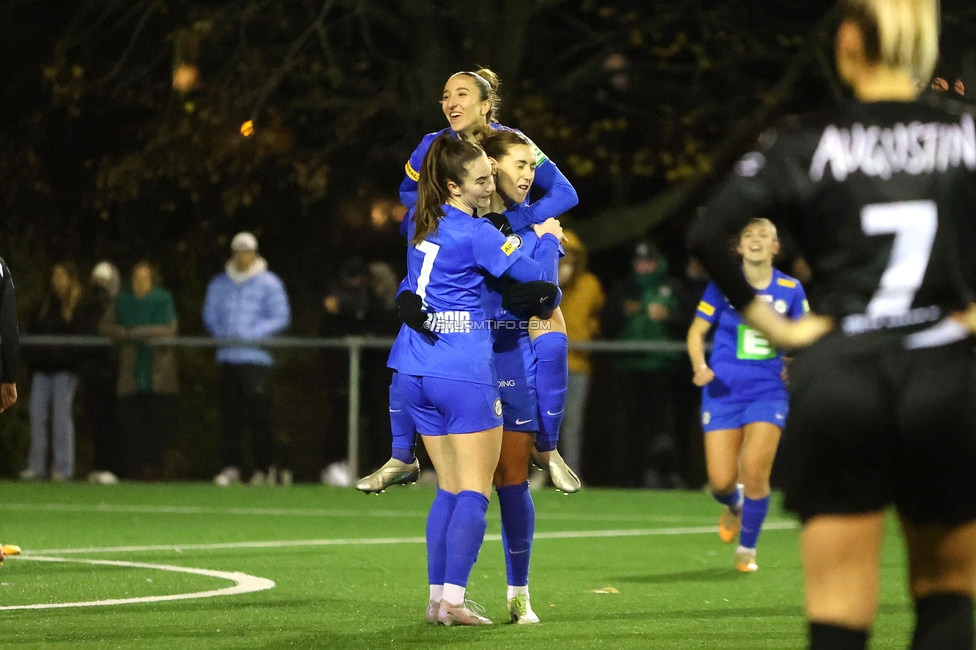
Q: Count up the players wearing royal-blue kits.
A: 4